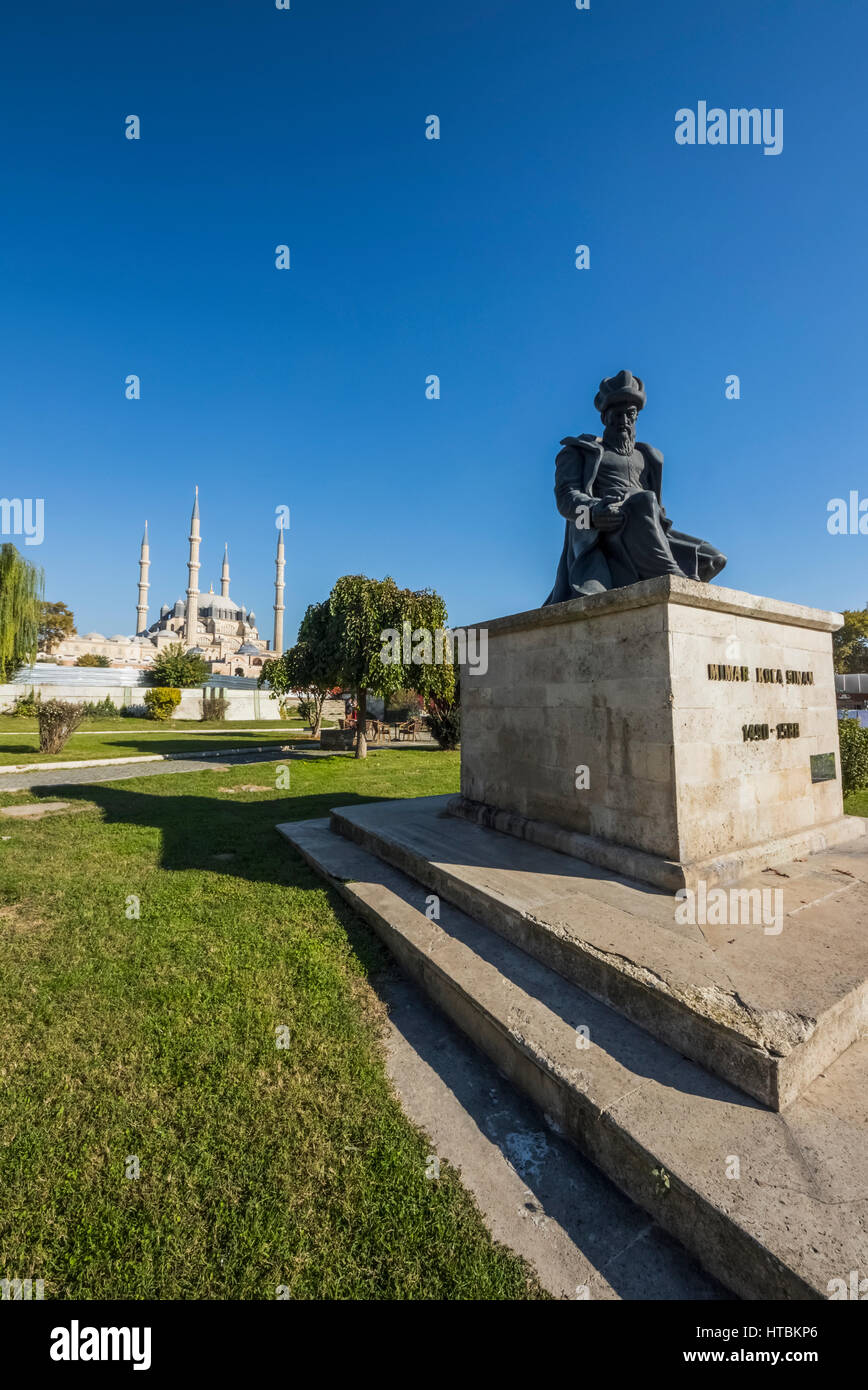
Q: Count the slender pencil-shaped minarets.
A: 4